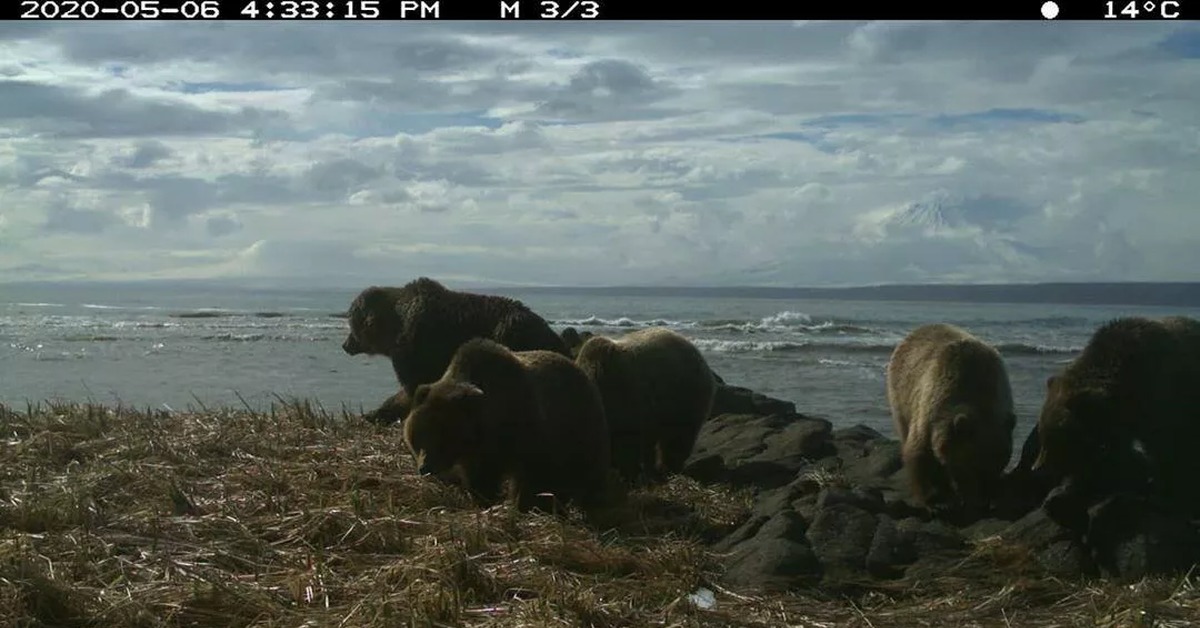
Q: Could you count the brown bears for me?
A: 5